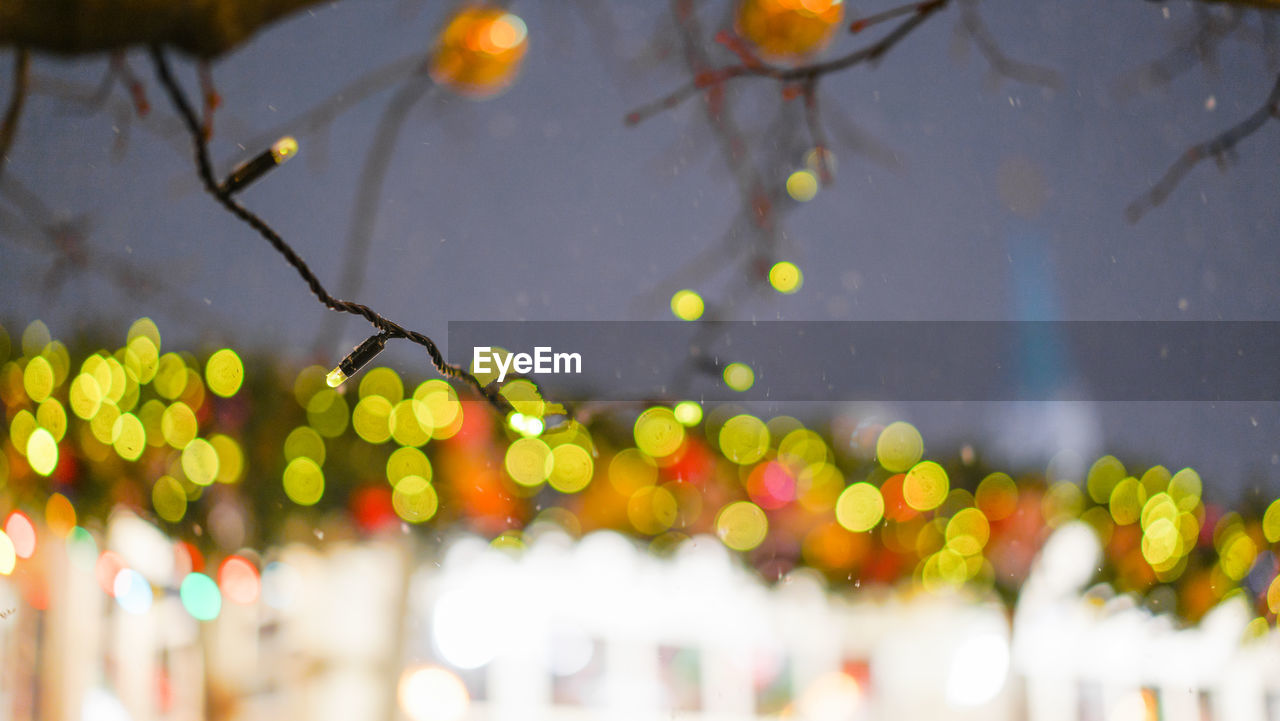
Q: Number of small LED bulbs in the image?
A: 2